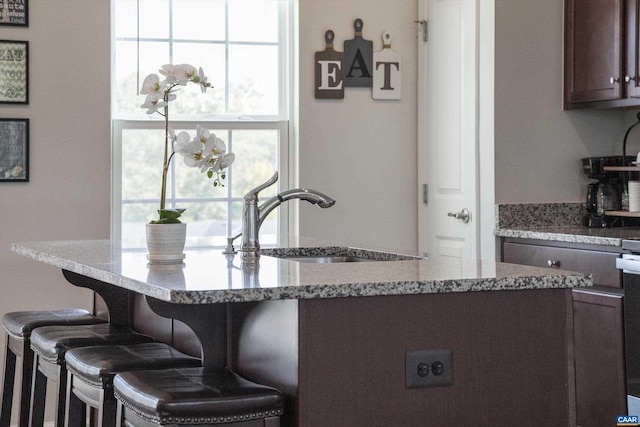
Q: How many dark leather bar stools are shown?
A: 4